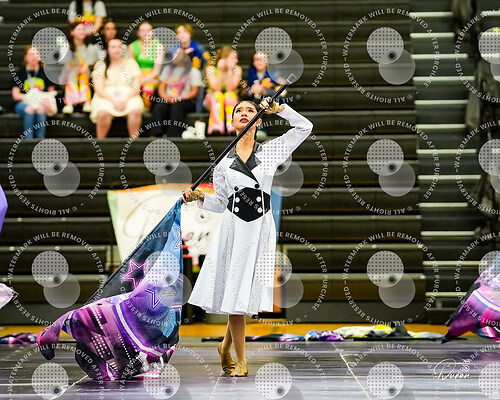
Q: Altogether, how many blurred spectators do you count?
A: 10